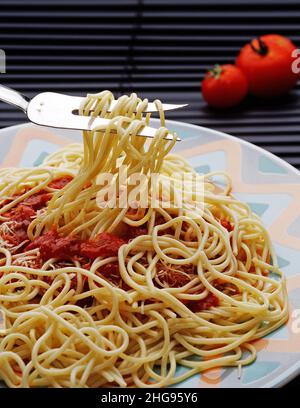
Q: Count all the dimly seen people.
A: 0